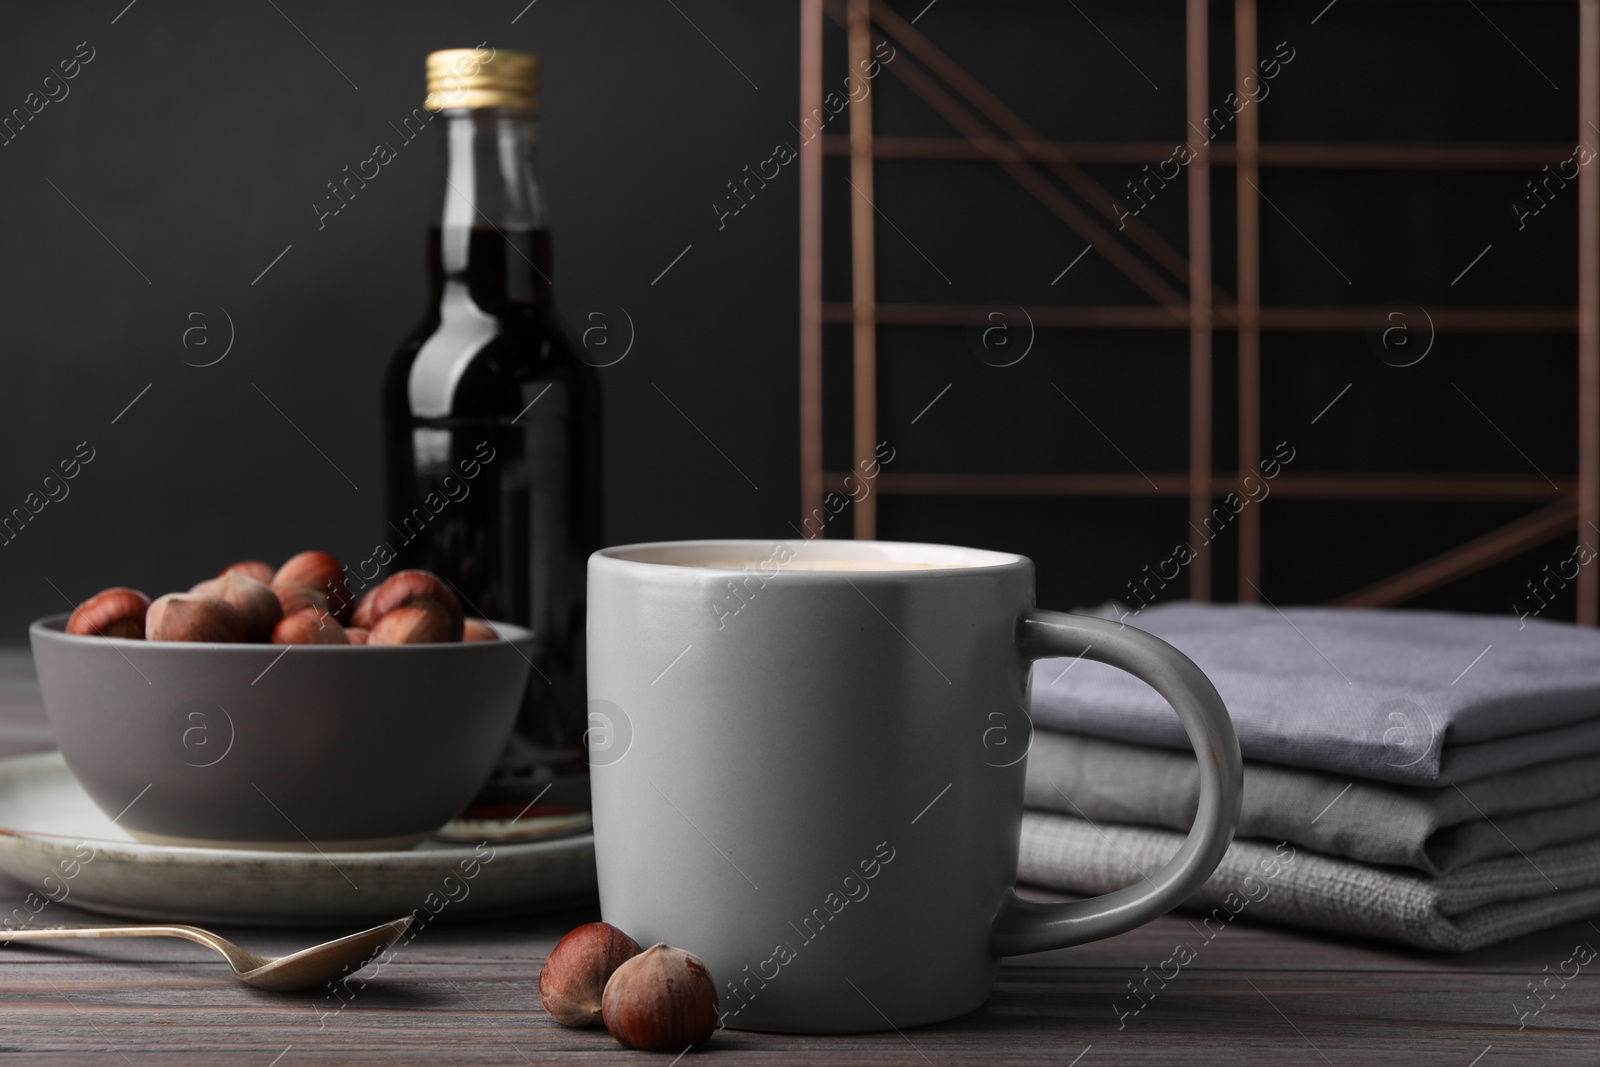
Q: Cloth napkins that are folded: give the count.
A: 3